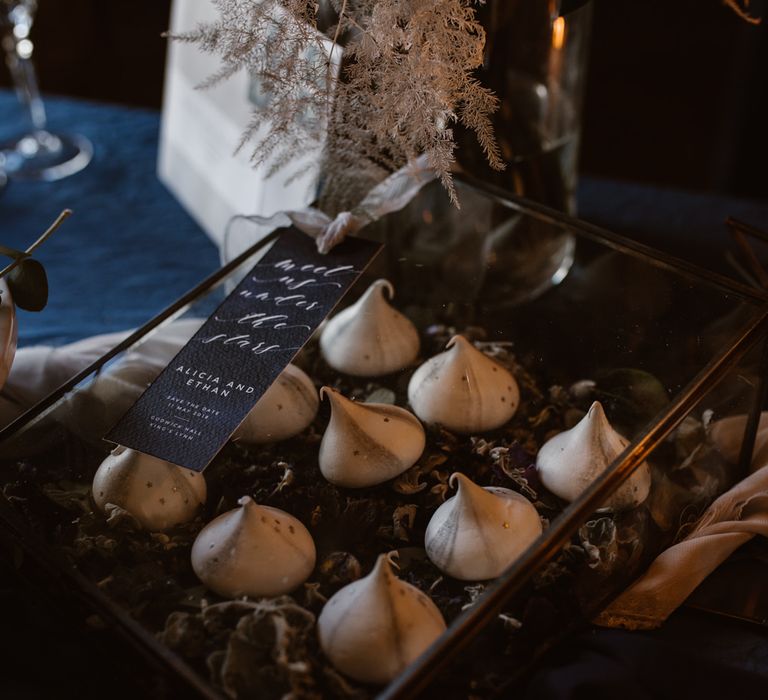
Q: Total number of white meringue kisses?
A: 9